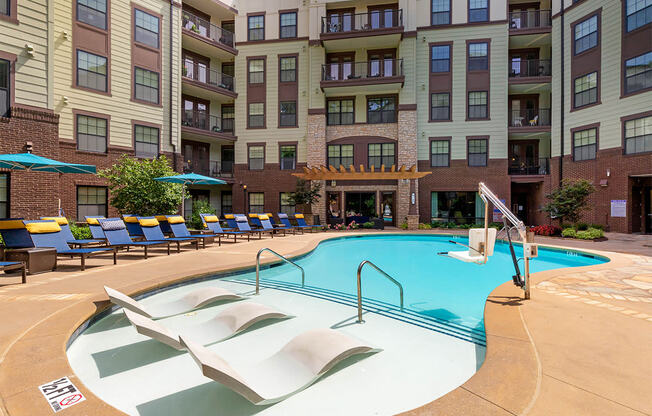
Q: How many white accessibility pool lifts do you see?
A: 1